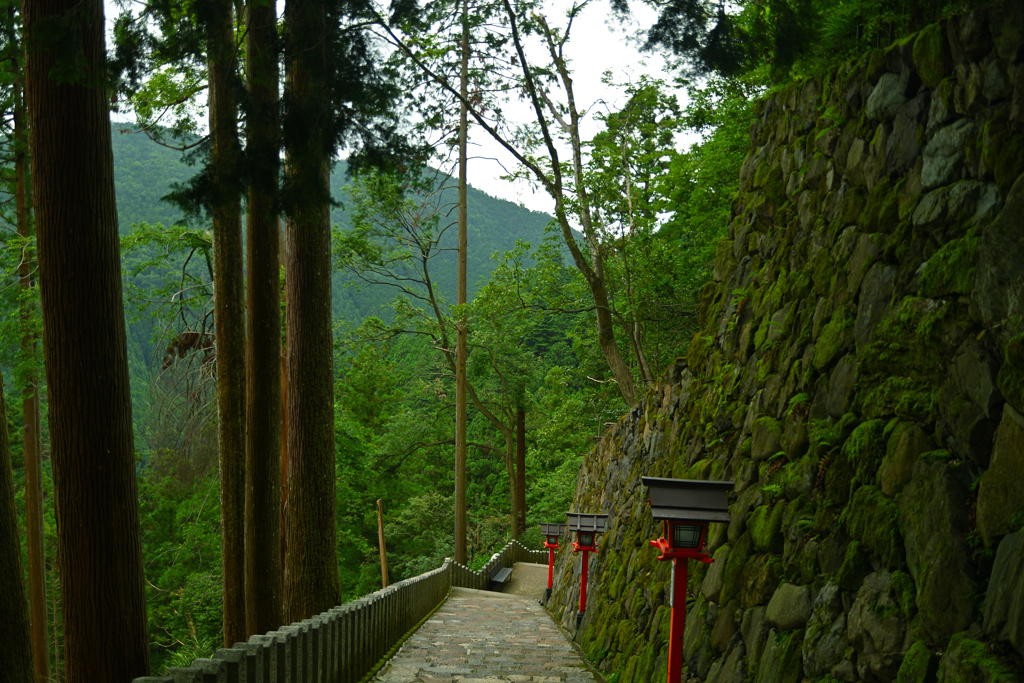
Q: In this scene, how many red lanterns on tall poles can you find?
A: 3